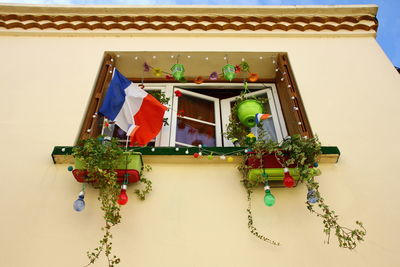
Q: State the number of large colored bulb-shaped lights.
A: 5